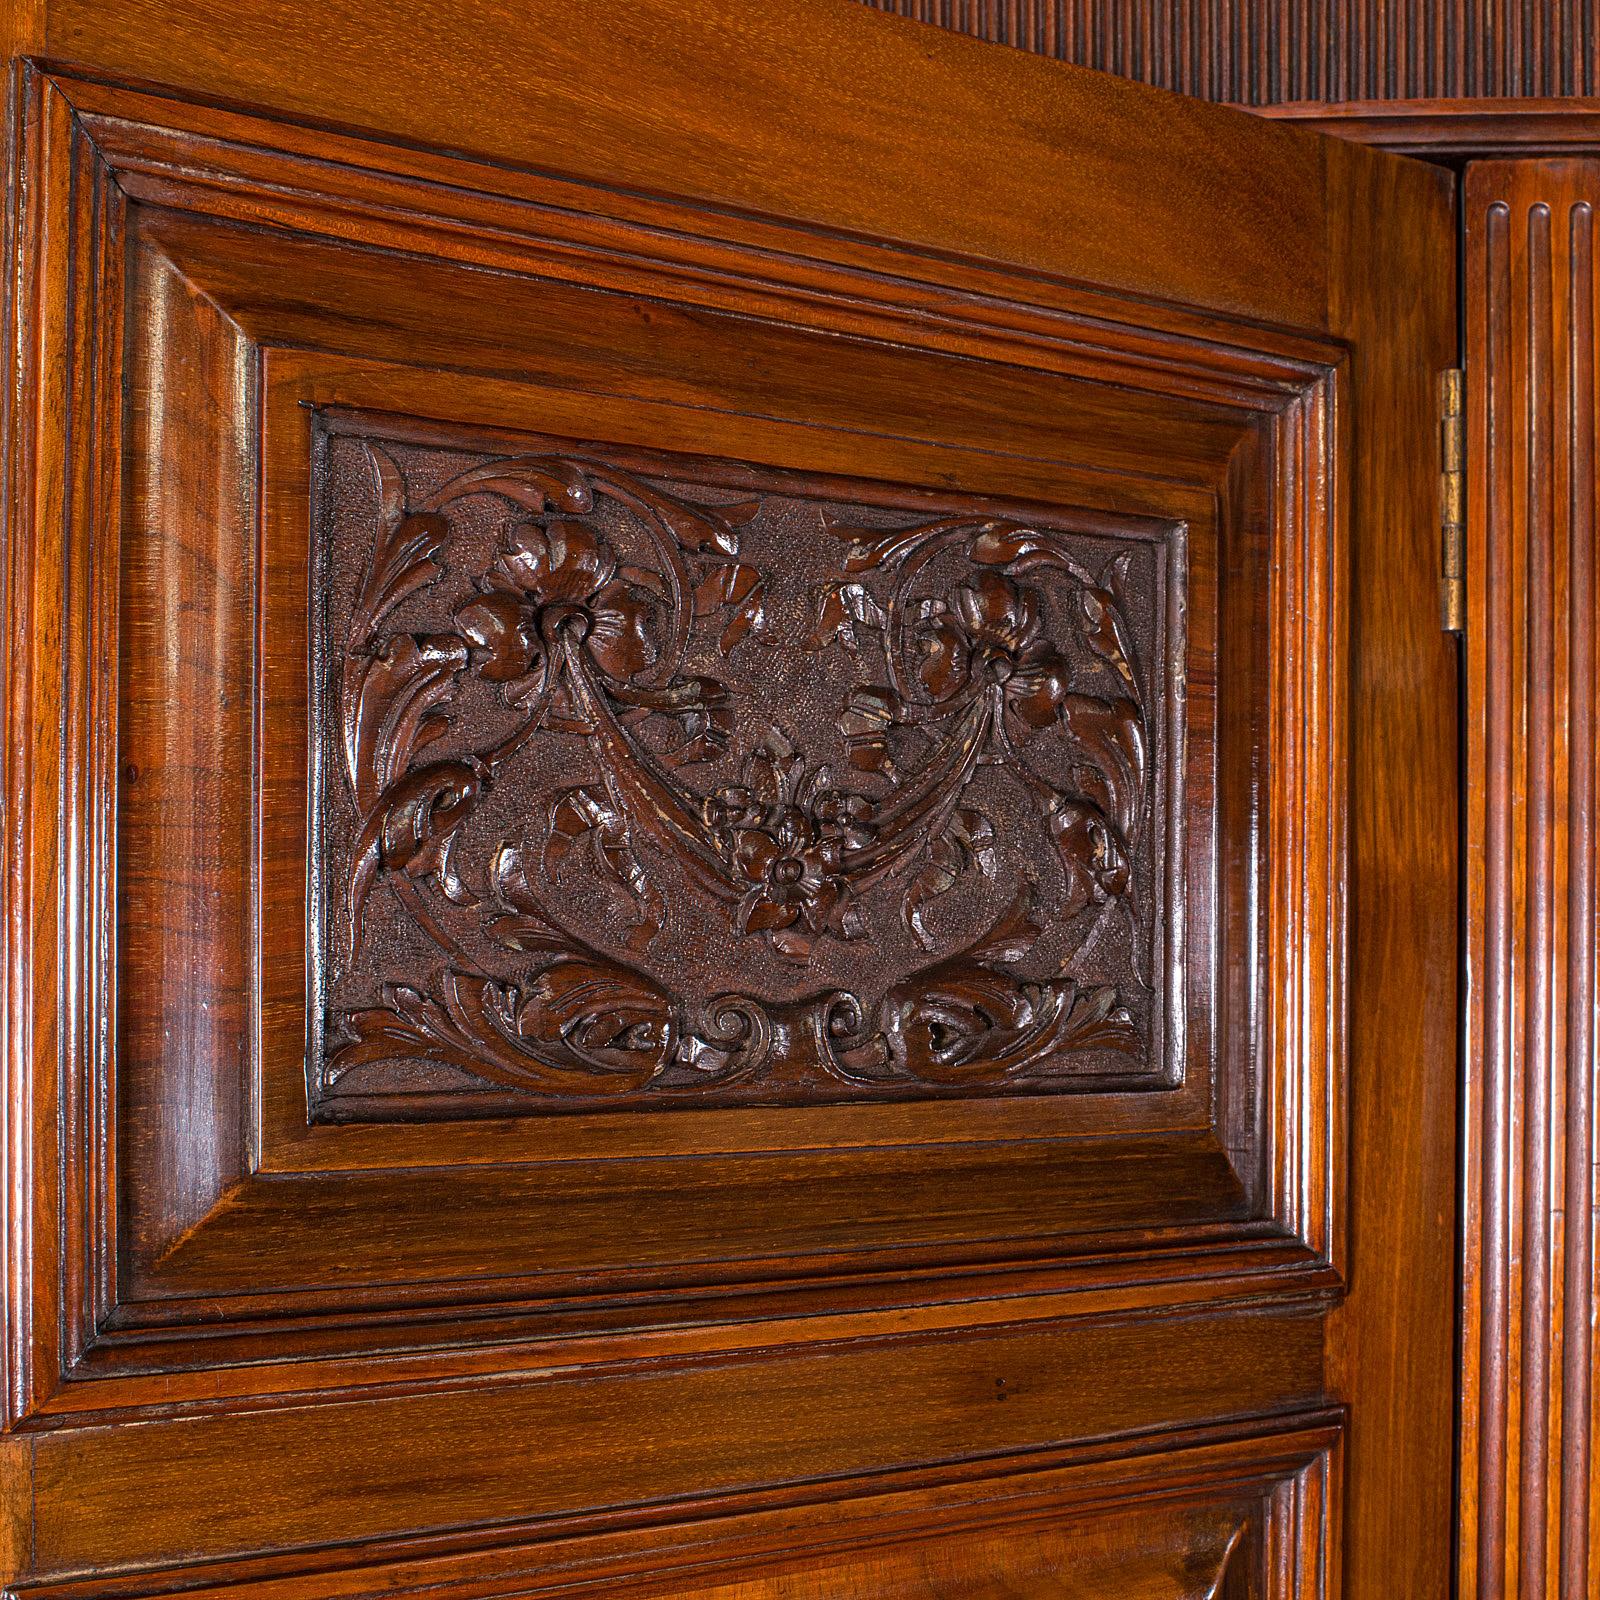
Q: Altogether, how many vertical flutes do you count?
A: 3